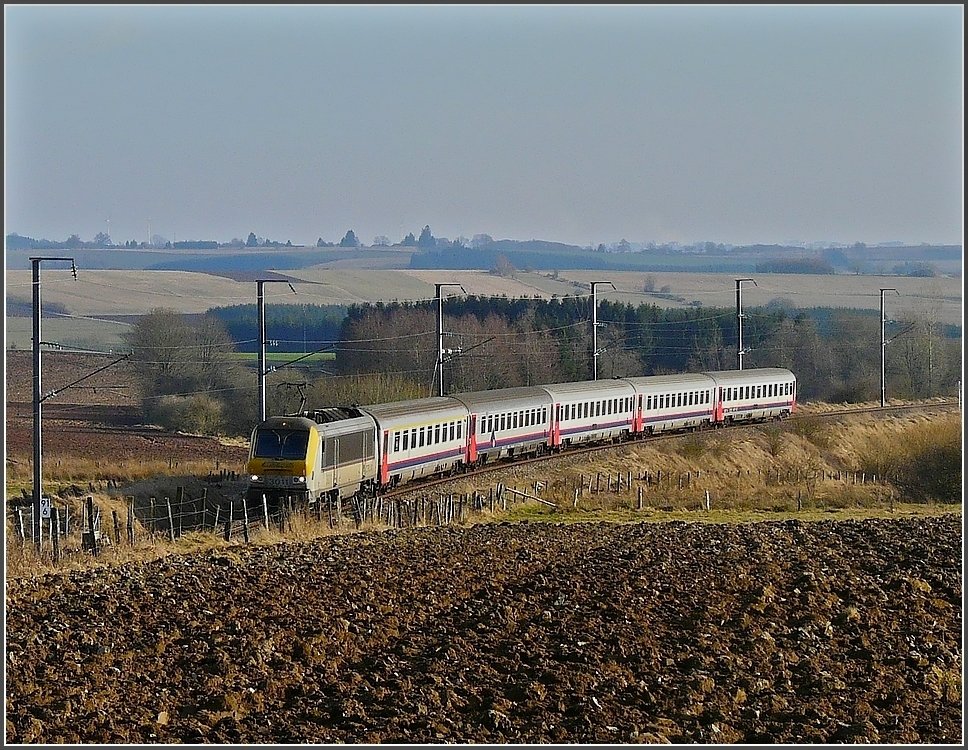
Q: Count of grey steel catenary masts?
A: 6